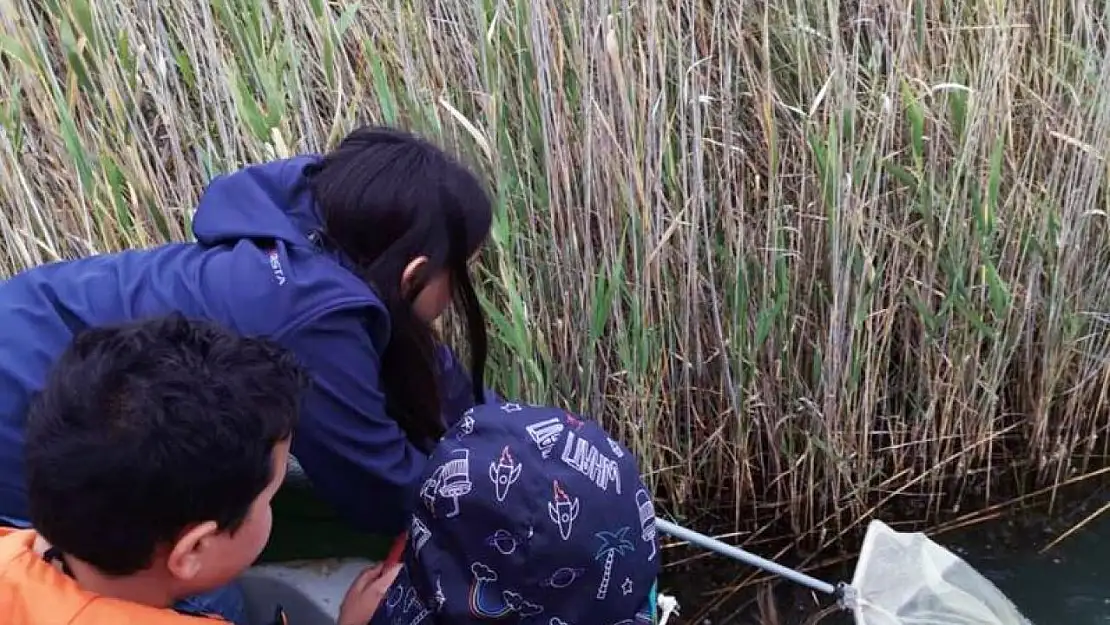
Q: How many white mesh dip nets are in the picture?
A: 1